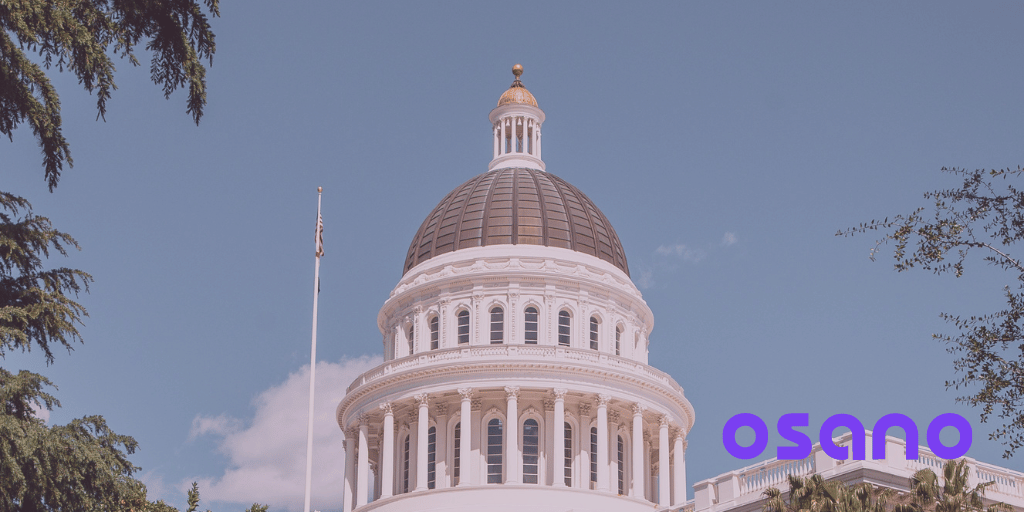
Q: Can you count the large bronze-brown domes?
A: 1